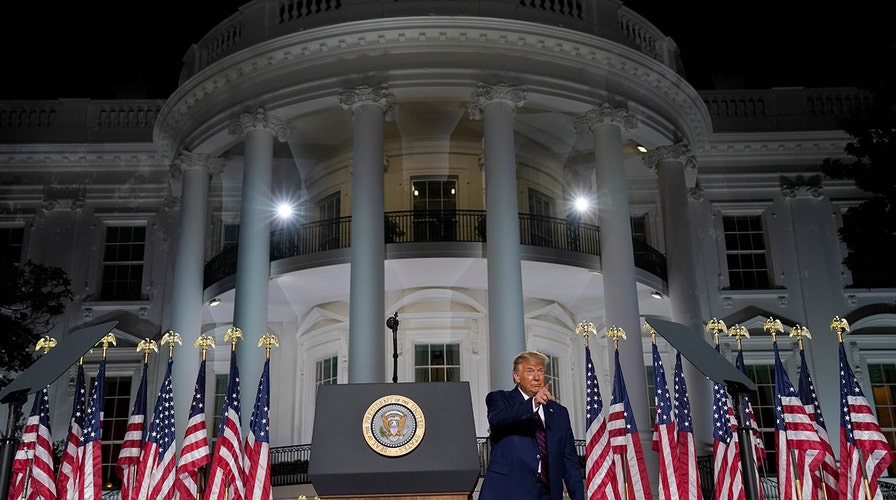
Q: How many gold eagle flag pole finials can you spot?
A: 15